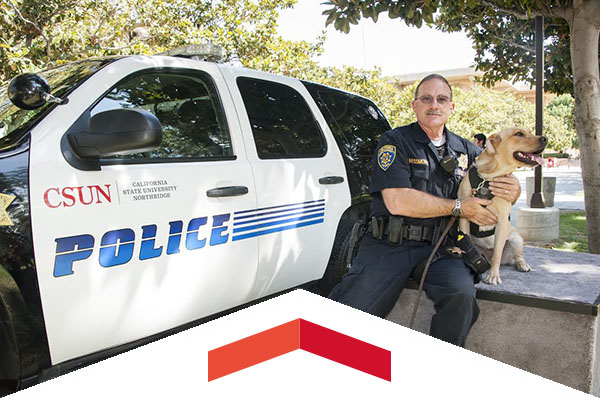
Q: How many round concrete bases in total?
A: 1